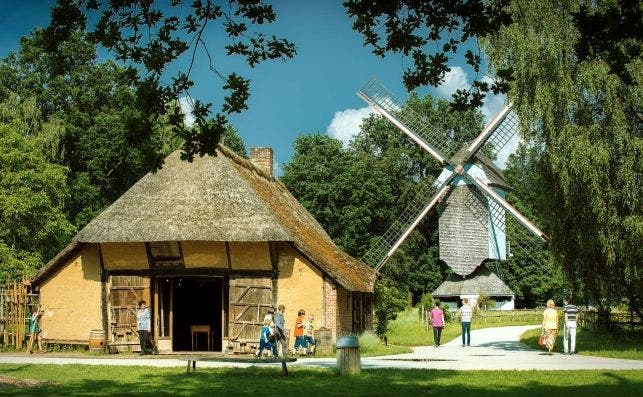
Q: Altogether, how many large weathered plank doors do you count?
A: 2